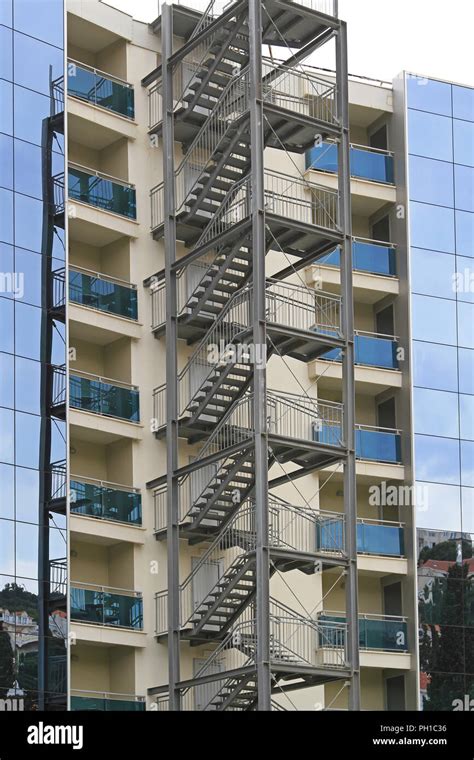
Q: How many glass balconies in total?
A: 13